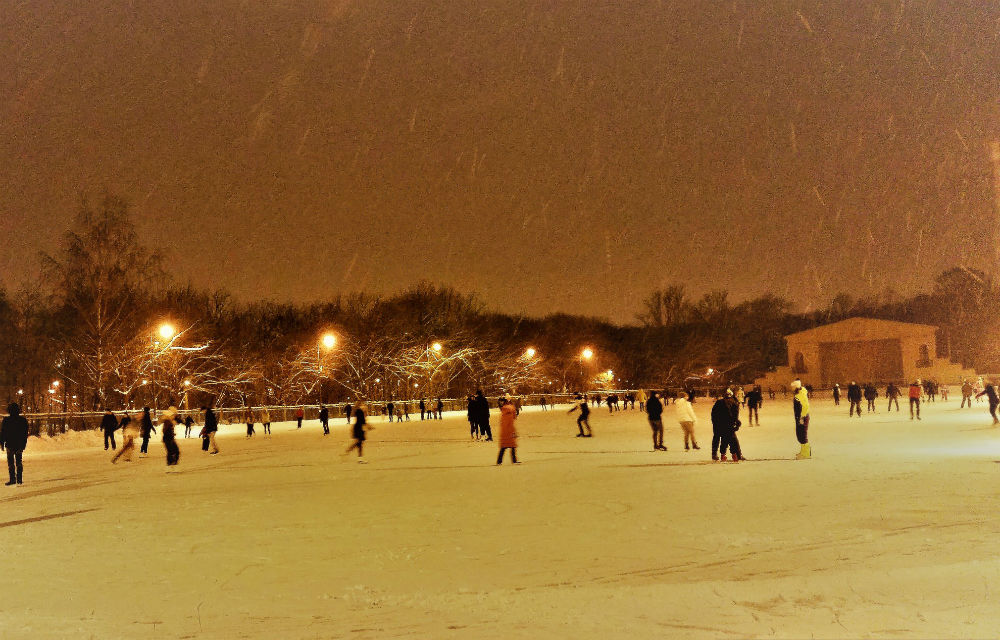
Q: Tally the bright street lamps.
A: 5